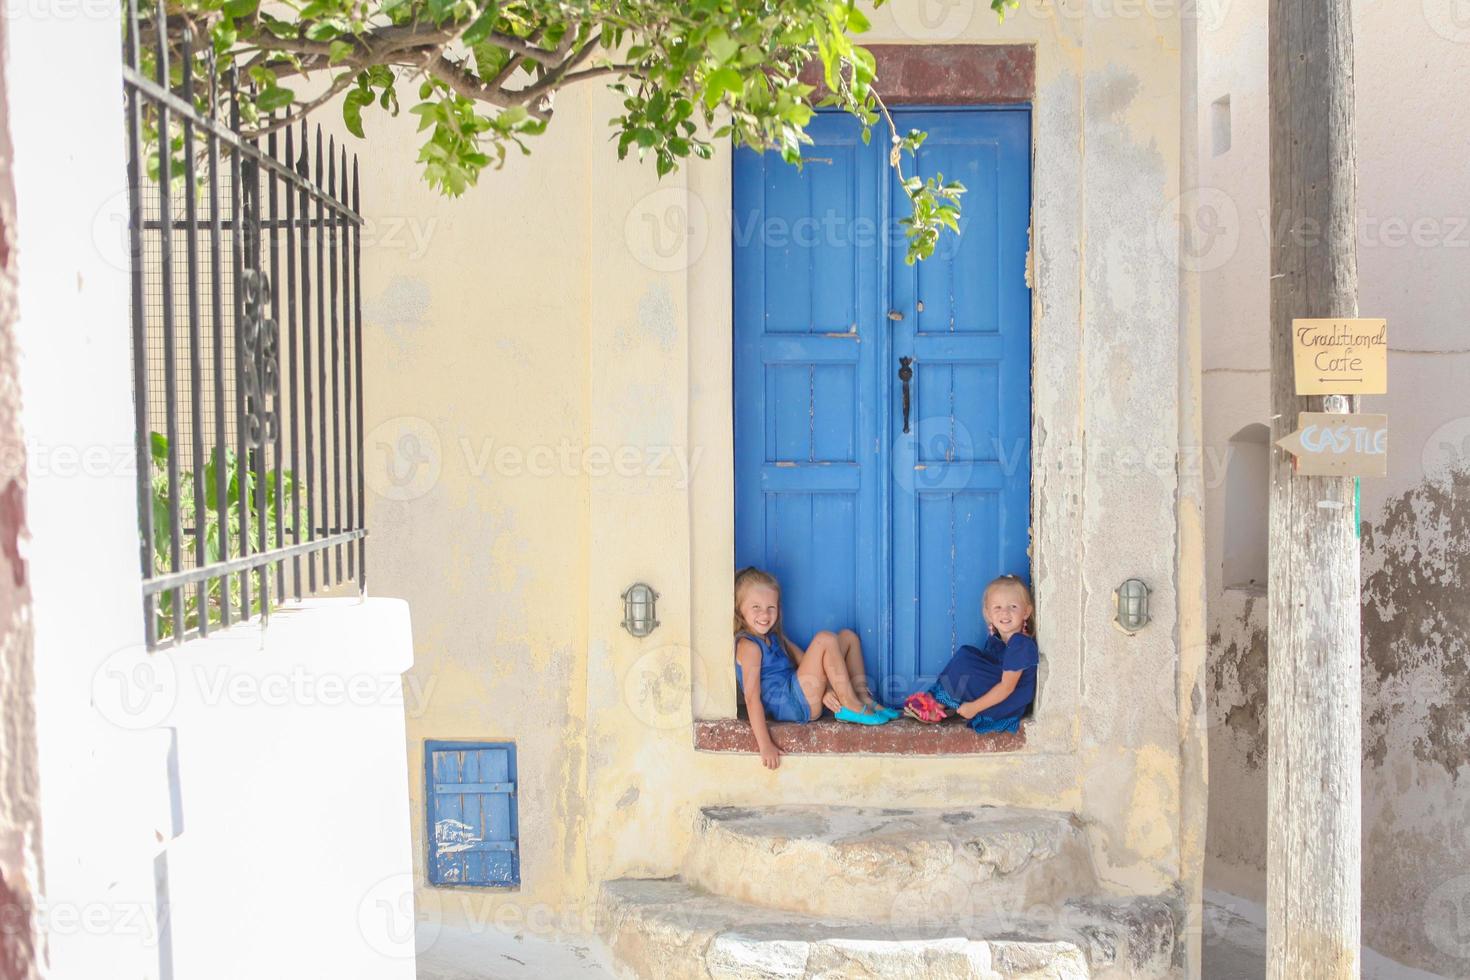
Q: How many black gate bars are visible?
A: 13